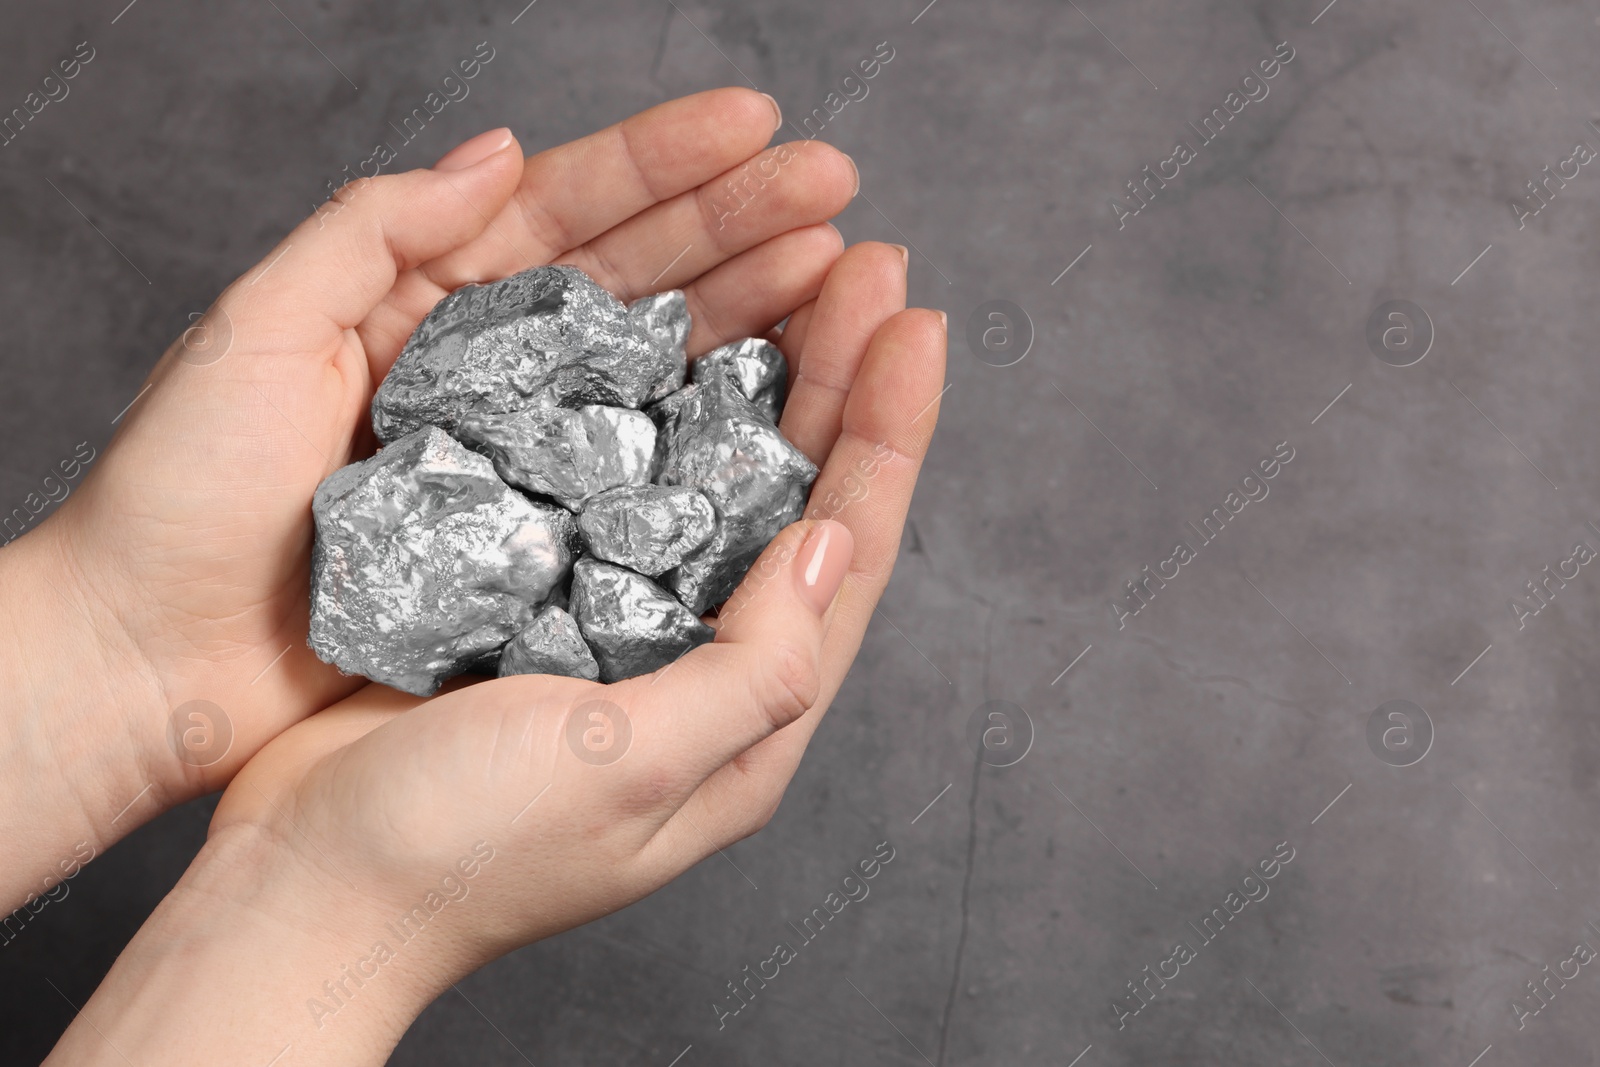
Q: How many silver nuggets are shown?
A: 9